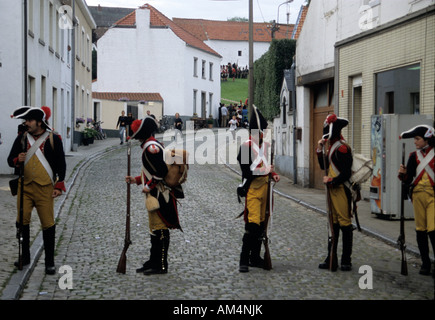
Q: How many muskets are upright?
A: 5